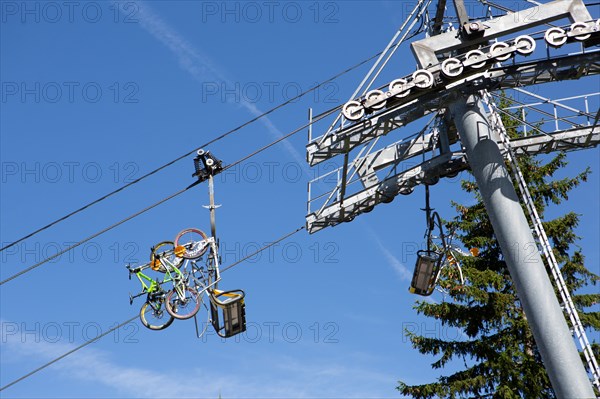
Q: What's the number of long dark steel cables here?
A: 3